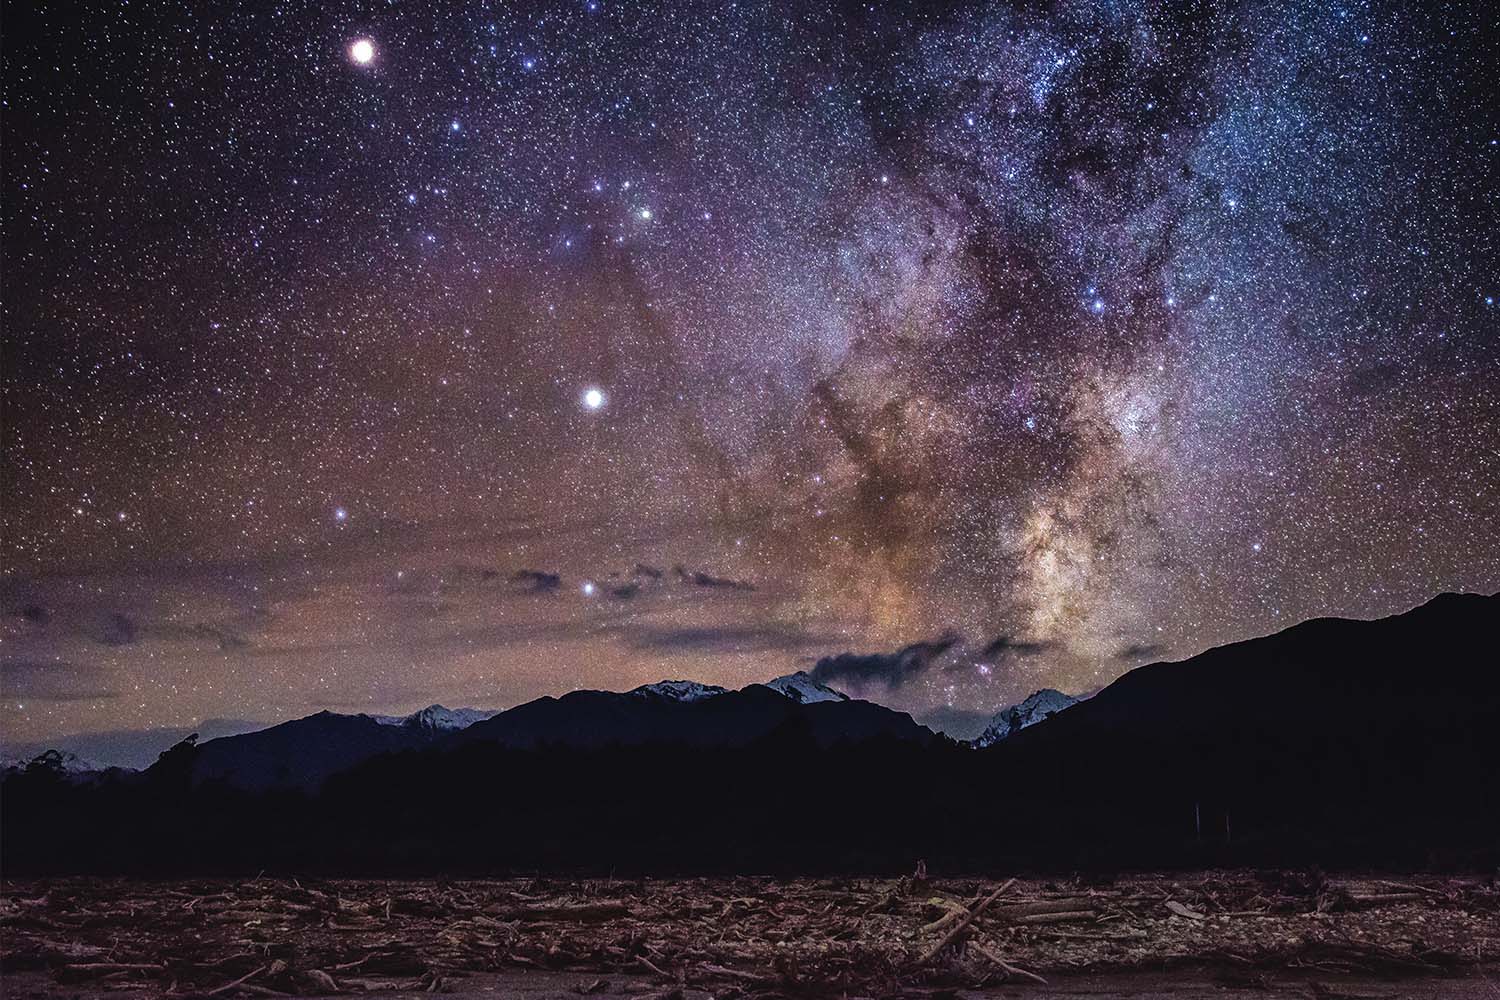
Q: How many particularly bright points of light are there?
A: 2